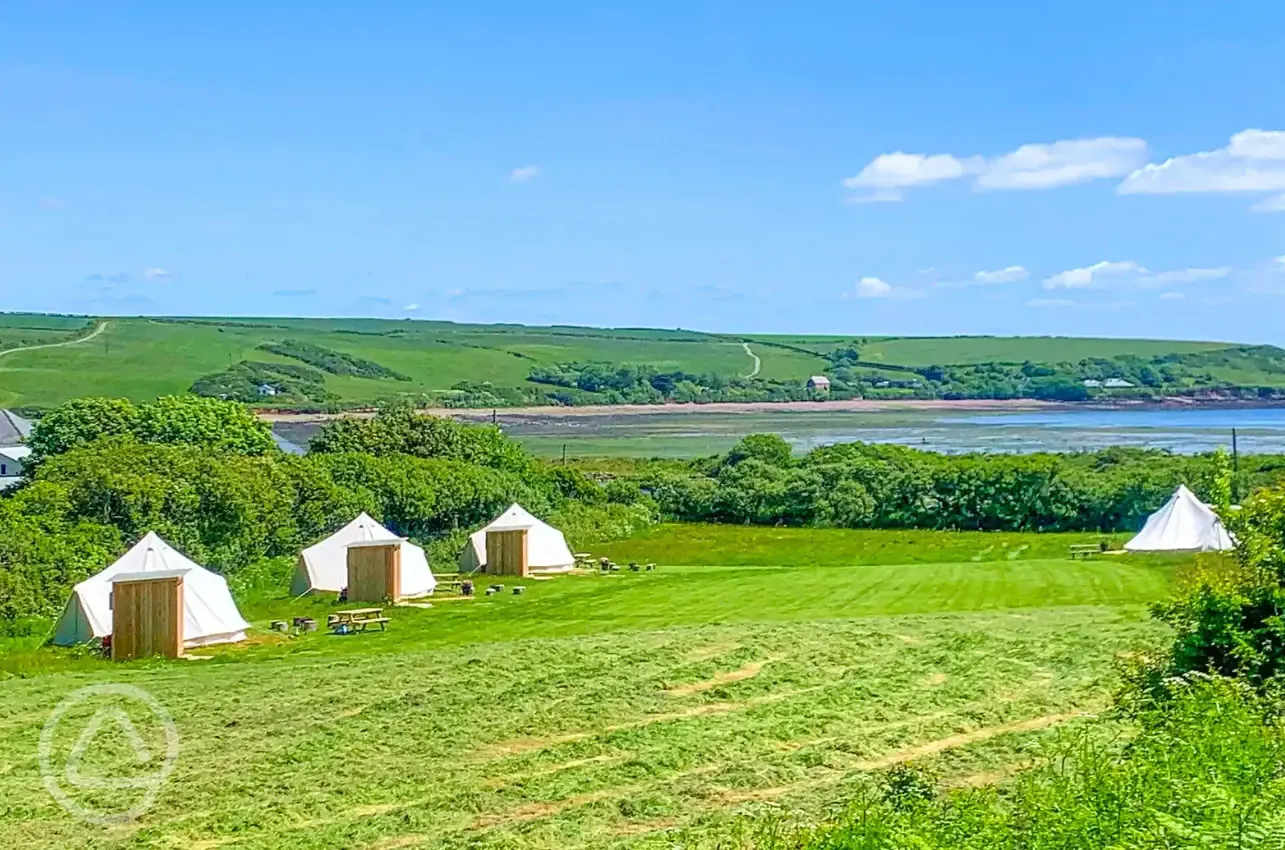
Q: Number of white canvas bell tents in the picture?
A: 4